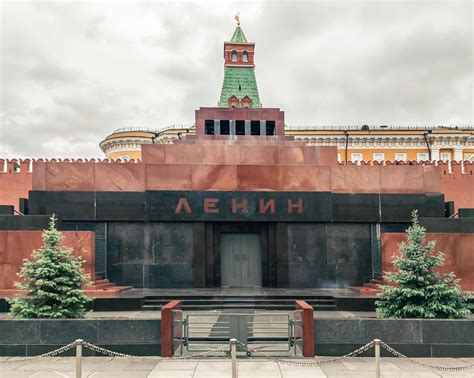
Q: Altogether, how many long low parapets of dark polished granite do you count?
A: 2